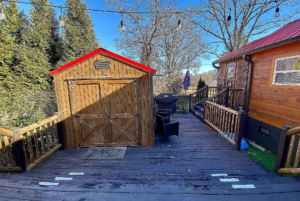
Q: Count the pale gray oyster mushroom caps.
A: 0